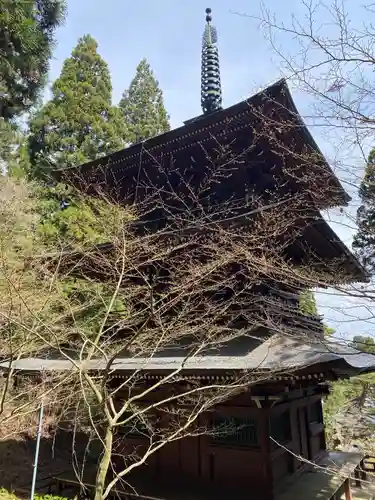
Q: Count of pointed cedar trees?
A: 2